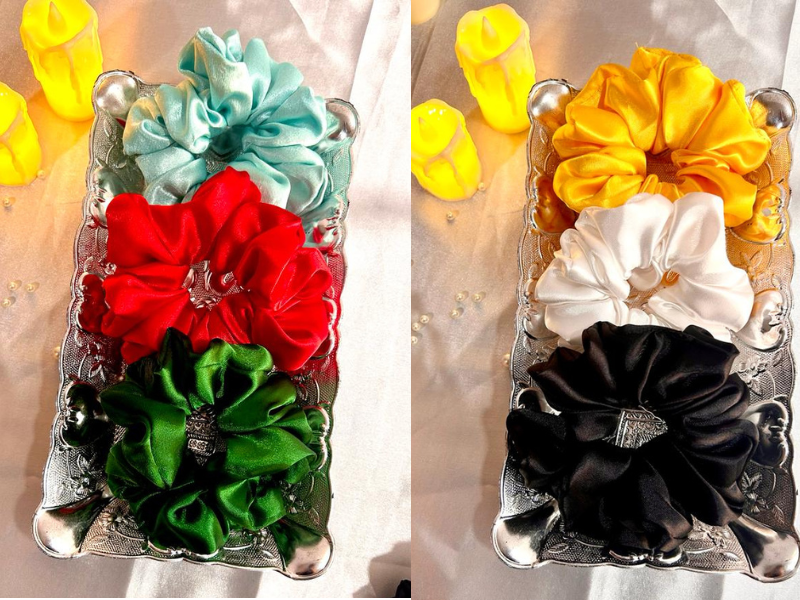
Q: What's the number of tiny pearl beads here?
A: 15